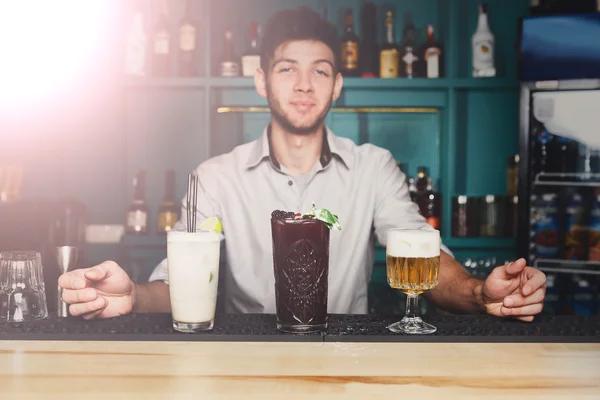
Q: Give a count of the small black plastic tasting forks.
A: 0